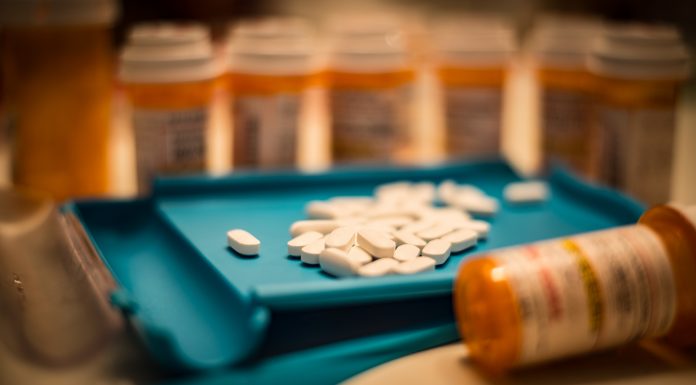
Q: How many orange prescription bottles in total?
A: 8